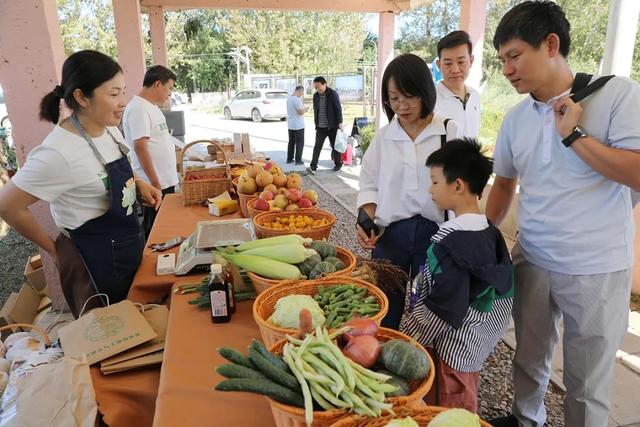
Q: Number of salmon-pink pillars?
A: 5